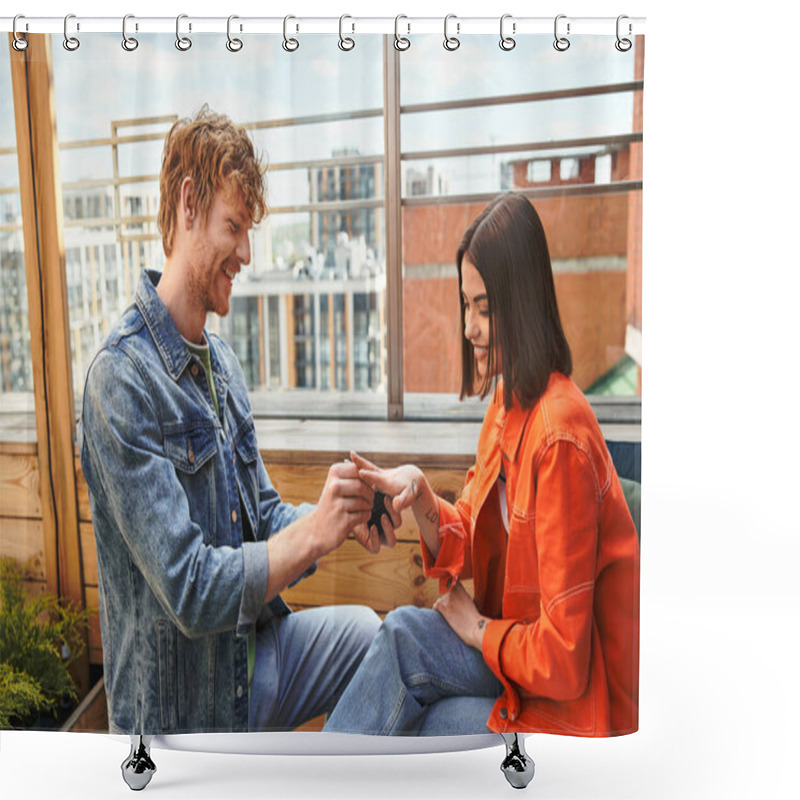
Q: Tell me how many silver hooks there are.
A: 12